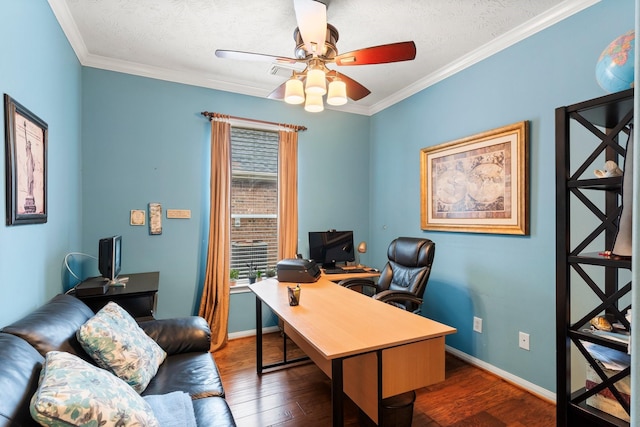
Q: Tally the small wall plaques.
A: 3